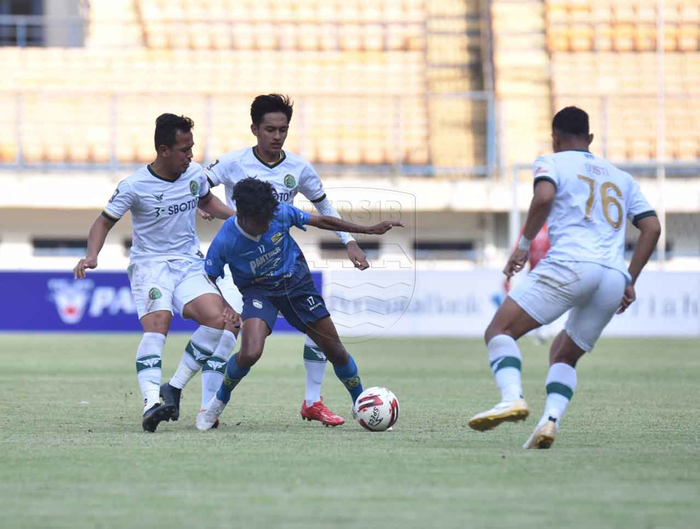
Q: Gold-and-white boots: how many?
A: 2